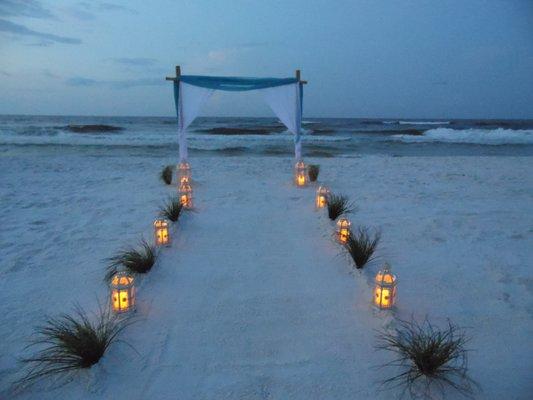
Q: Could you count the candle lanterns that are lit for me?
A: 8